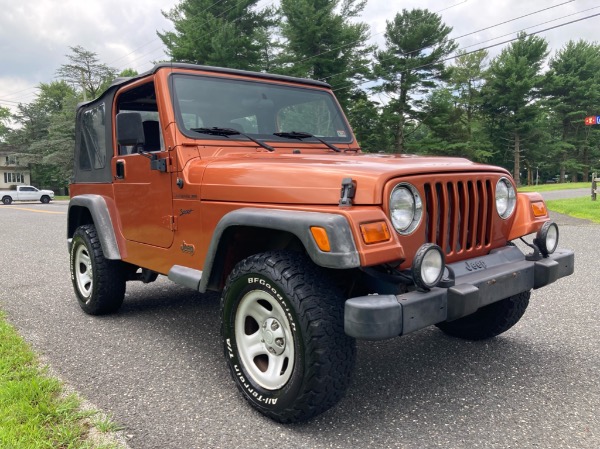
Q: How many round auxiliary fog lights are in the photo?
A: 2